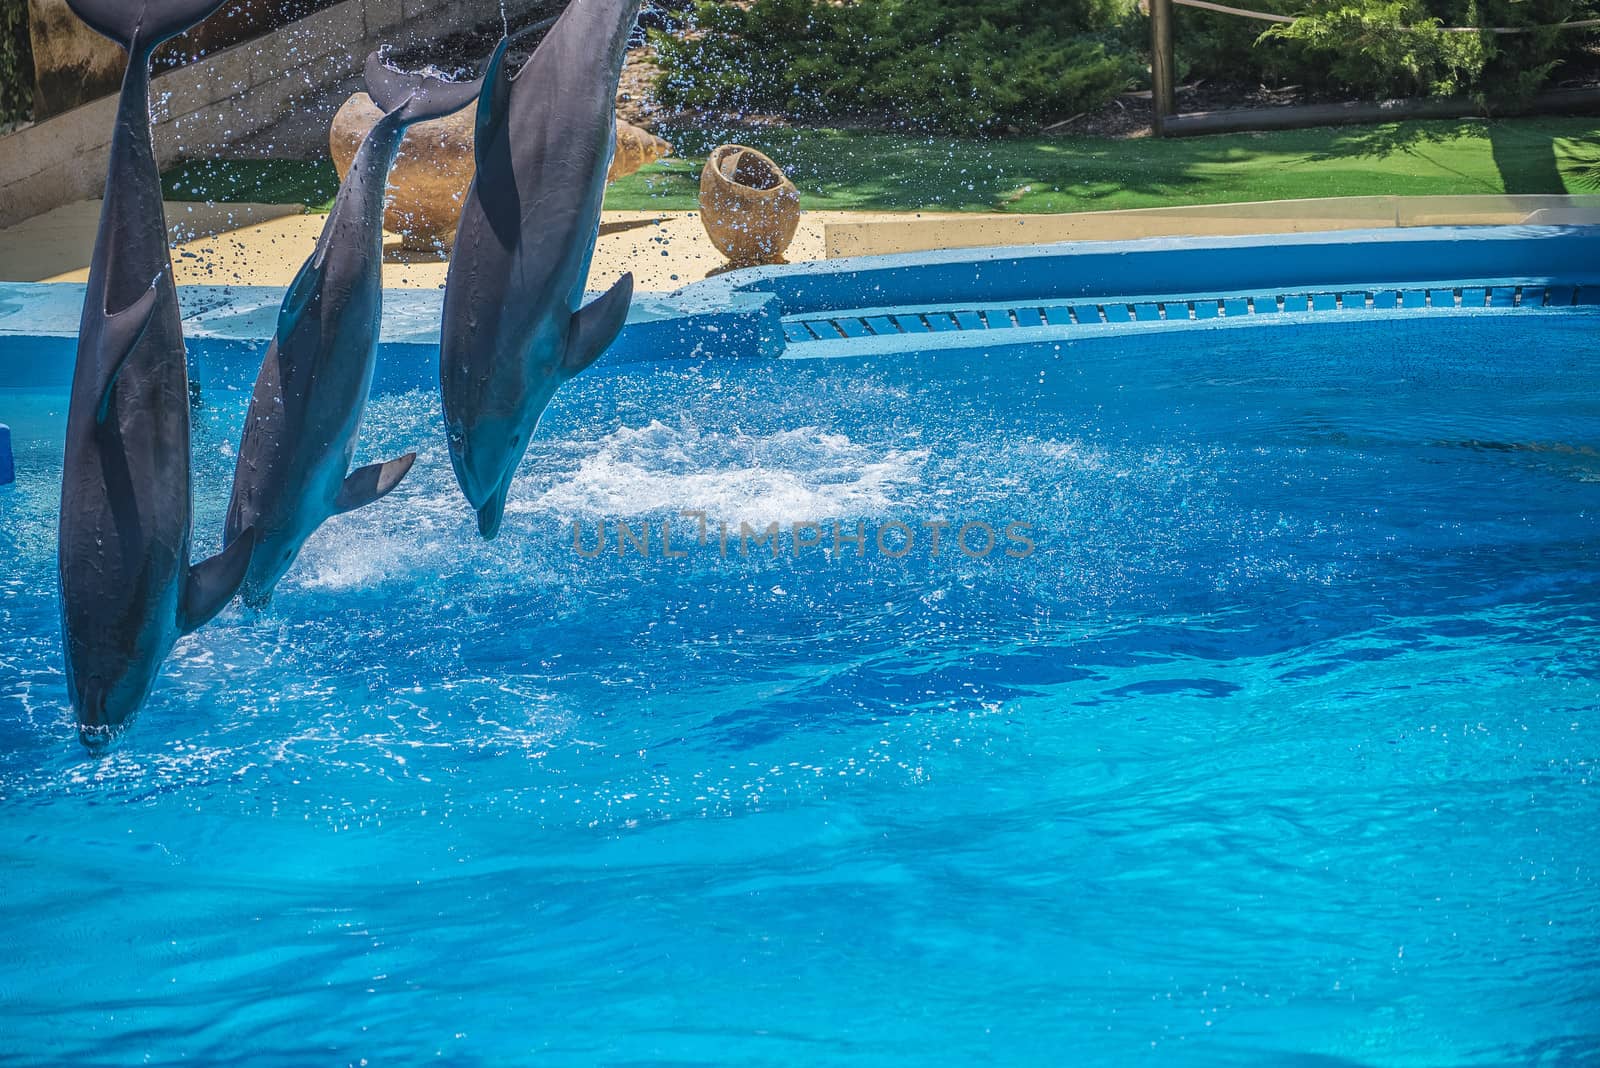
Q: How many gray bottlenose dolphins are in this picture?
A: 3